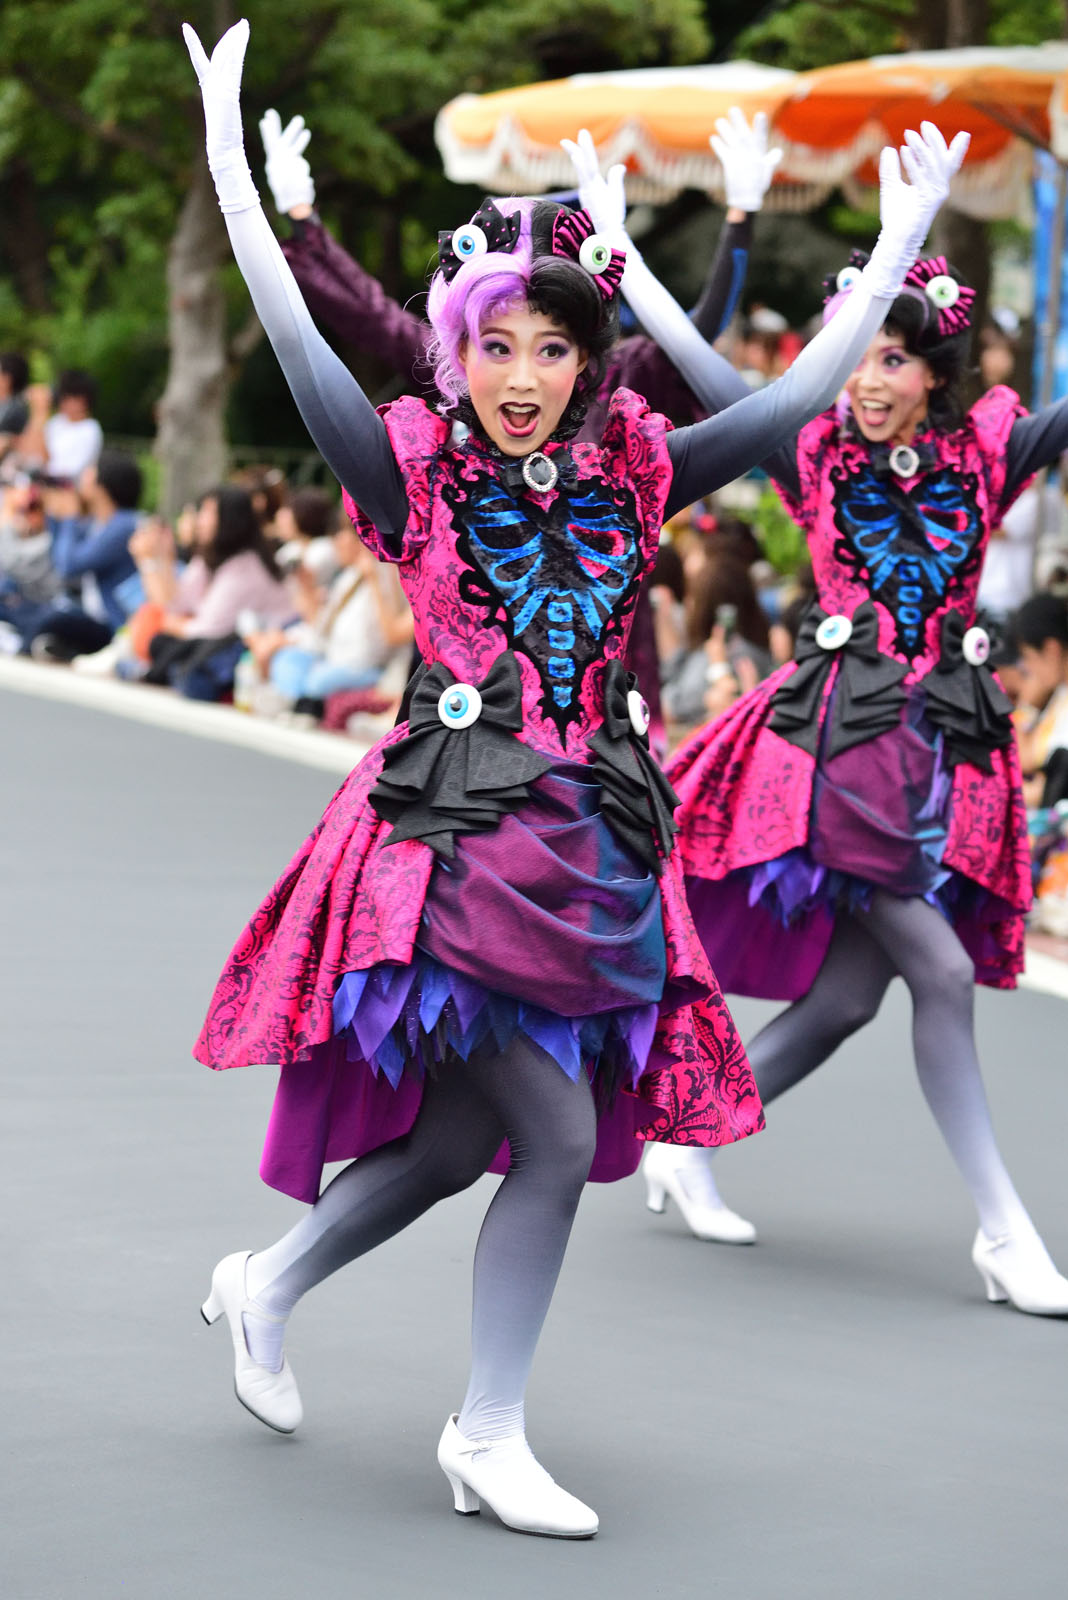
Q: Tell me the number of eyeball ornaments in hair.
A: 4